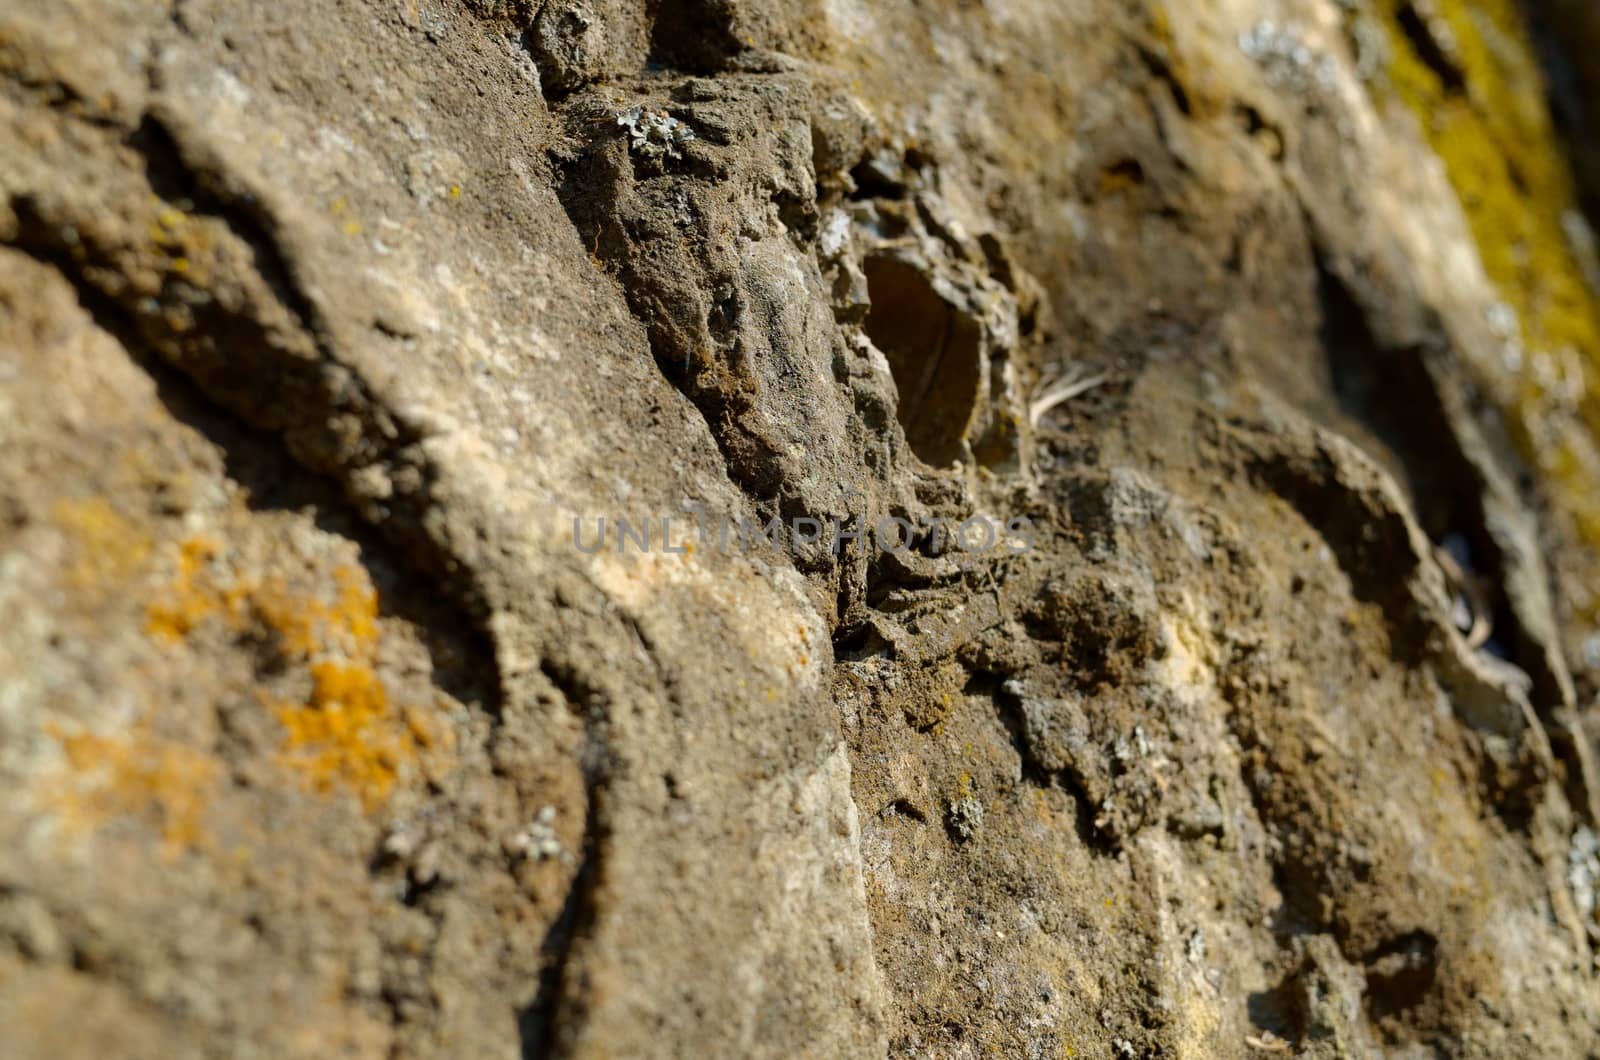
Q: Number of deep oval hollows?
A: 1